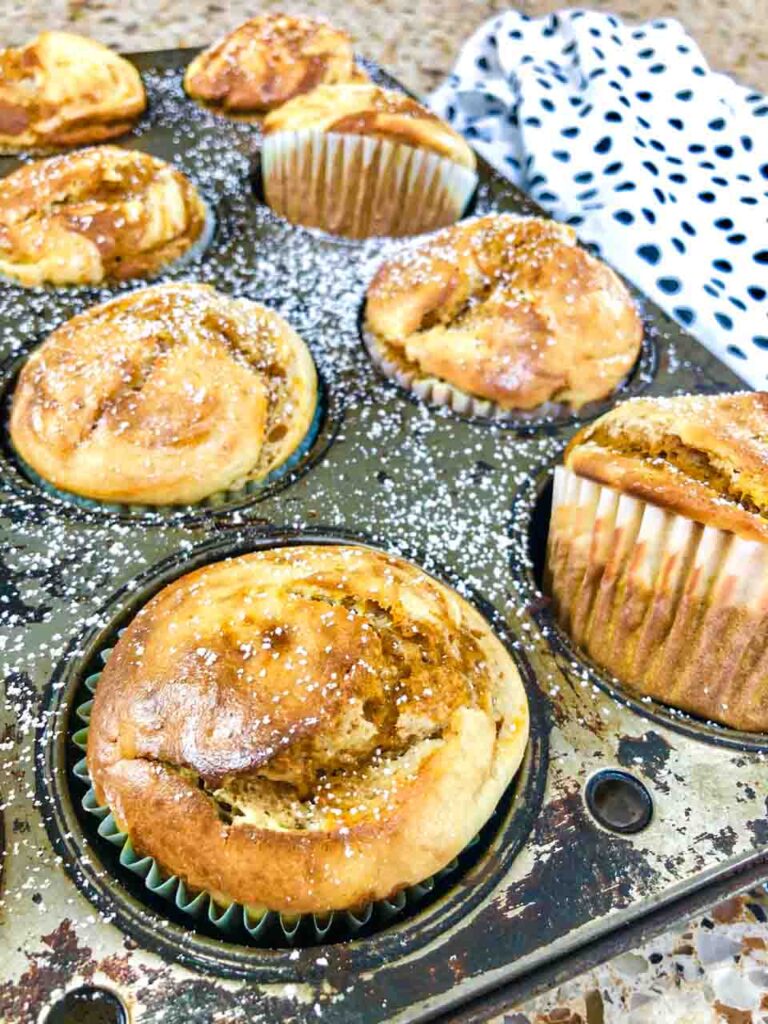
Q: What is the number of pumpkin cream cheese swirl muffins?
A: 8